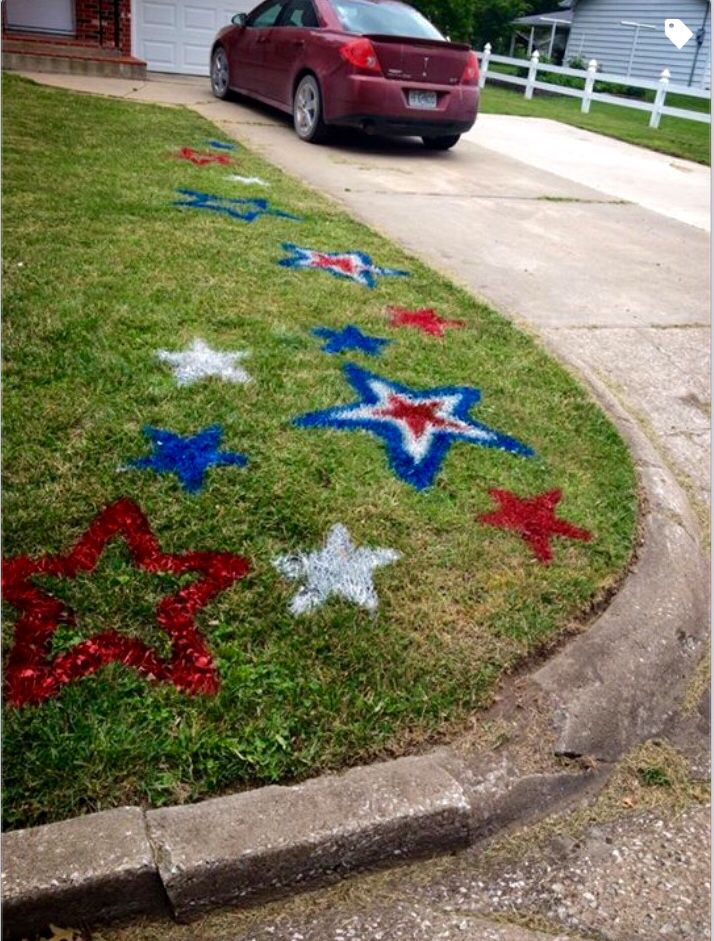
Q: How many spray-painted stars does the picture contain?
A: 13